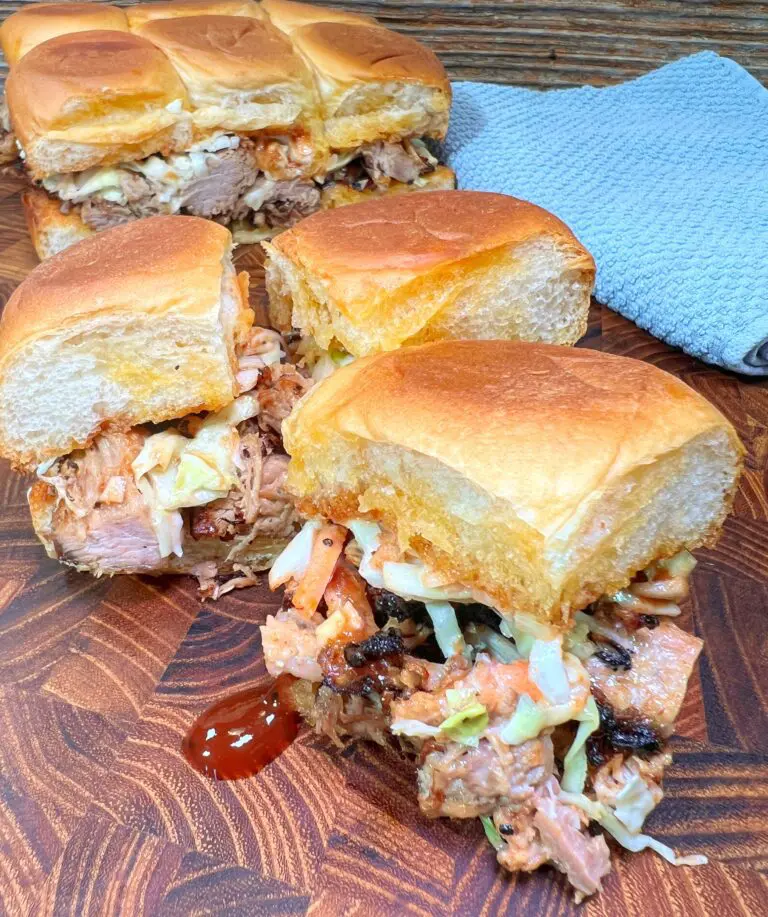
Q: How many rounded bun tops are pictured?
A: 9